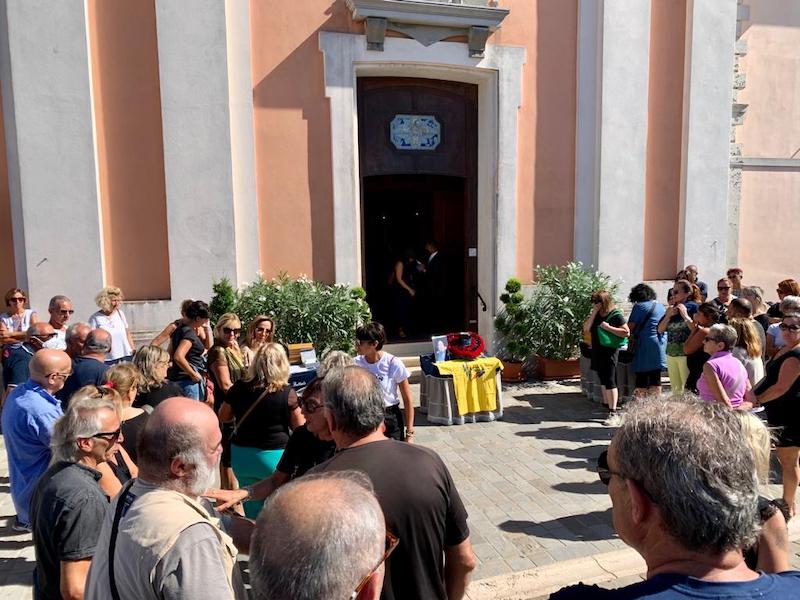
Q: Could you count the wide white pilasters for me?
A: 4